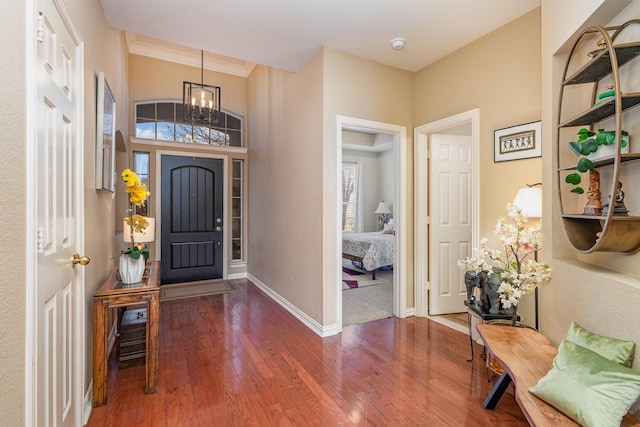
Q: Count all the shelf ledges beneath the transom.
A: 1